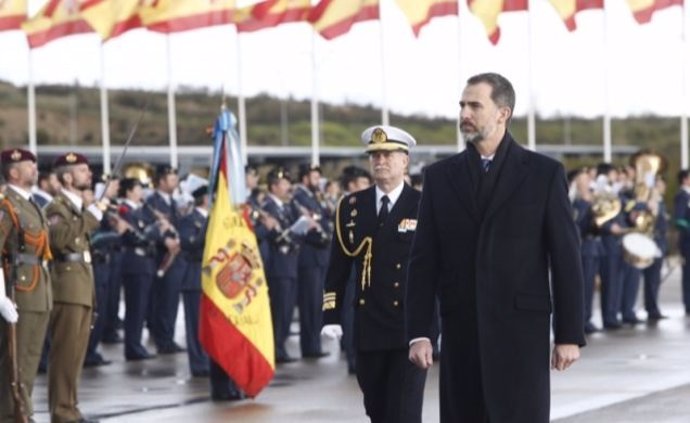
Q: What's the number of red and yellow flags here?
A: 11